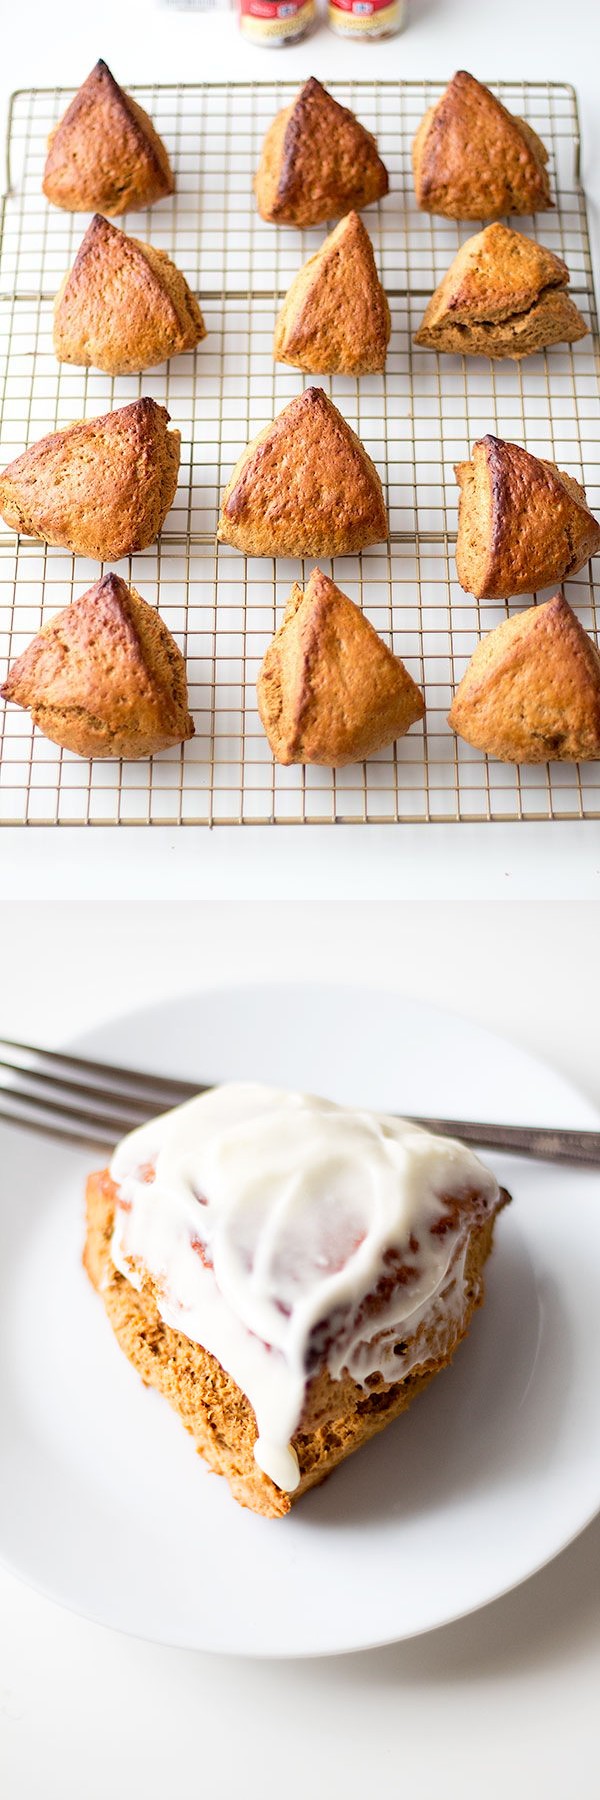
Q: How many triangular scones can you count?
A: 13